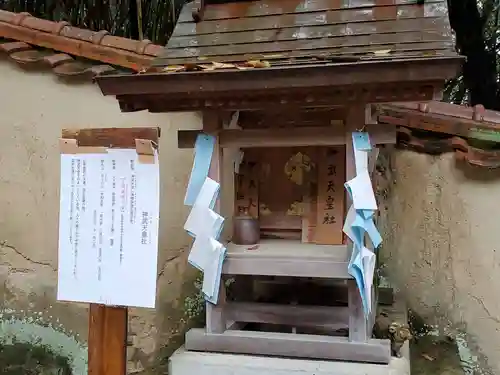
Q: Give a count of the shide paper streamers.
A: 2